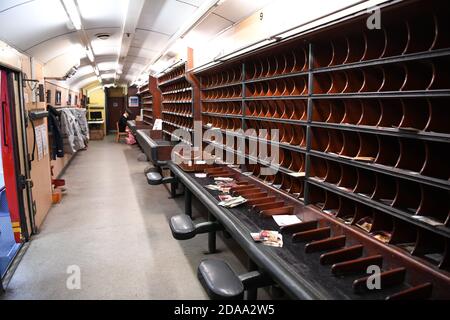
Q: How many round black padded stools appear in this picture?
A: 3